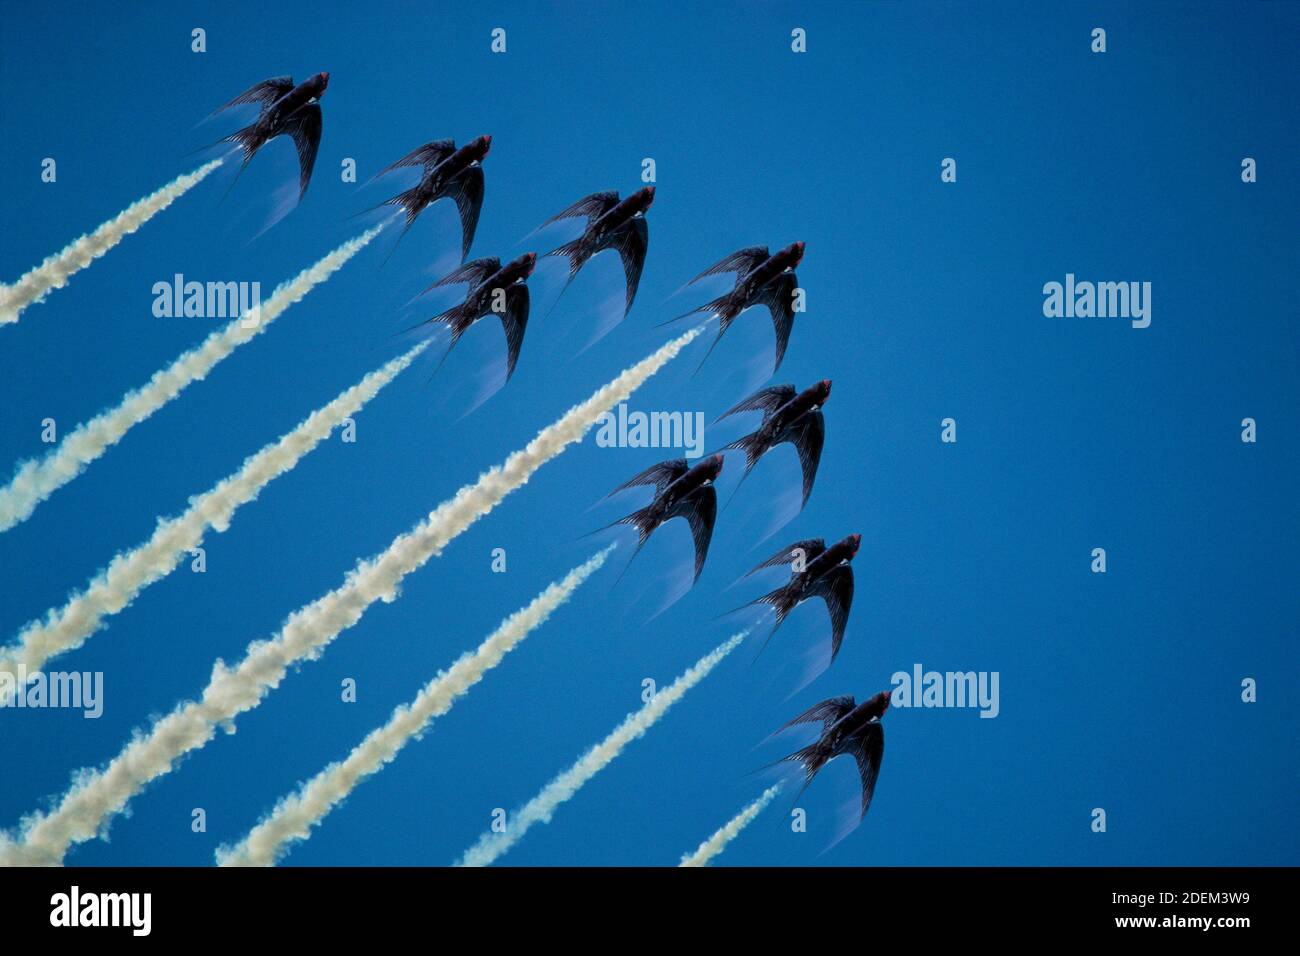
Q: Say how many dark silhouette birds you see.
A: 9